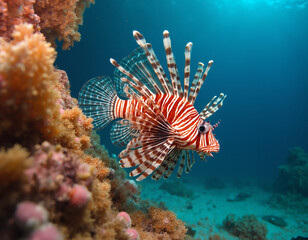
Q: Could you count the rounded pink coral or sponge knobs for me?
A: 5